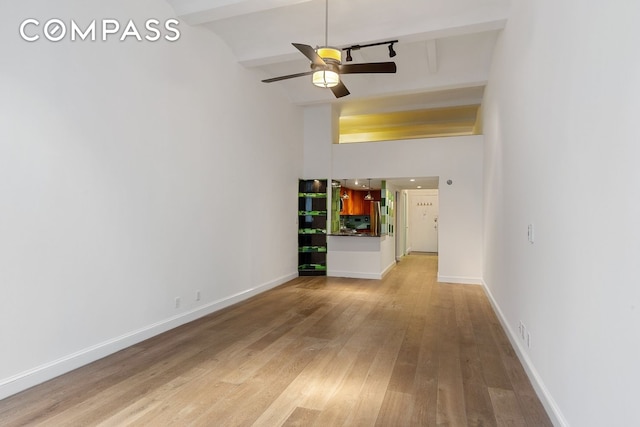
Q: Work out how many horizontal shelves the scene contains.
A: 5